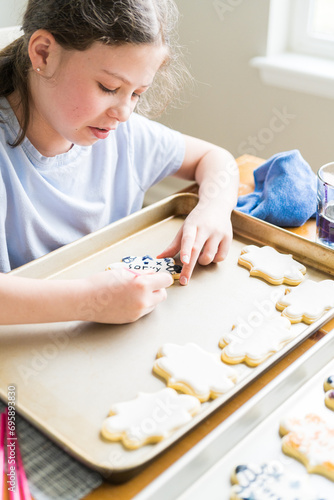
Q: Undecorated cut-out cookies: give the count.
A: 5